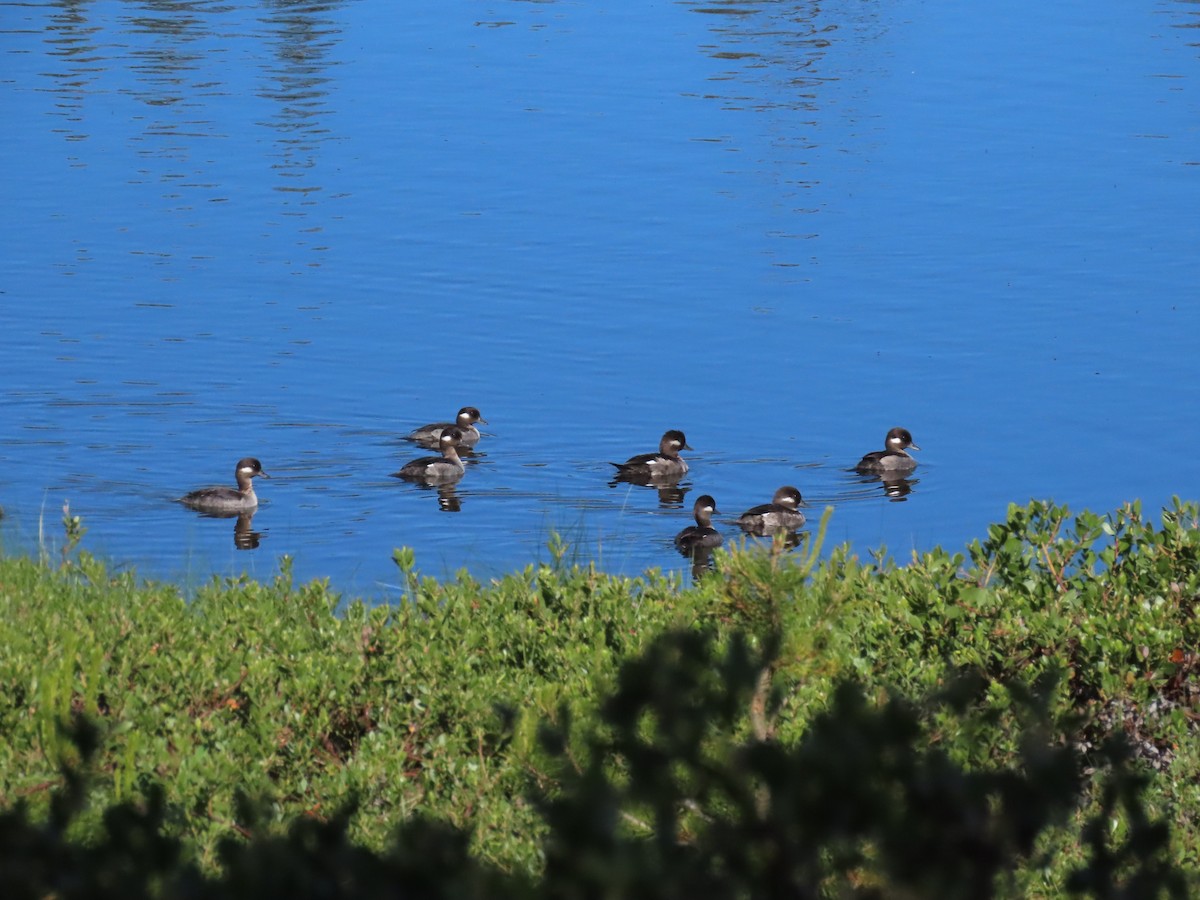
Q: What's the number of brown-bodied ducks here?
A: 7